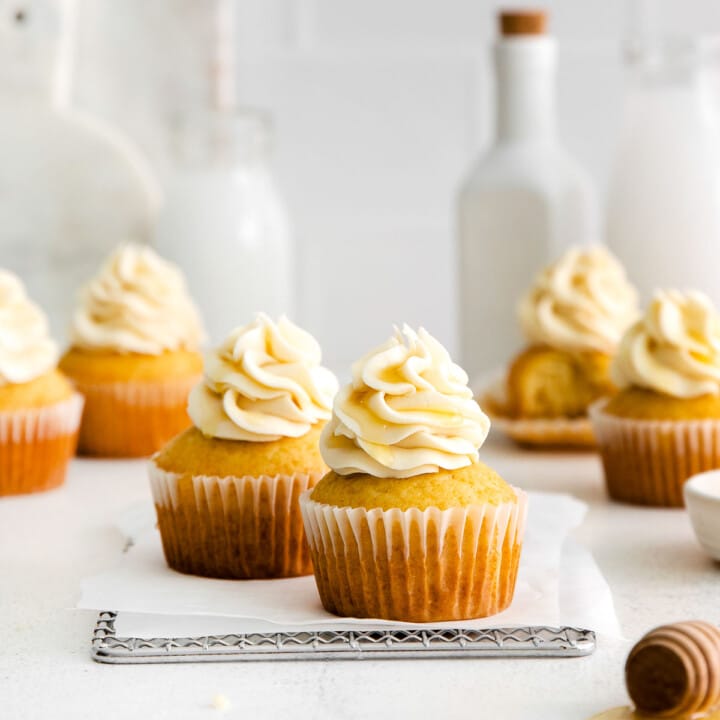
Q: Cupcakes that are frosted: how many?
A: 6